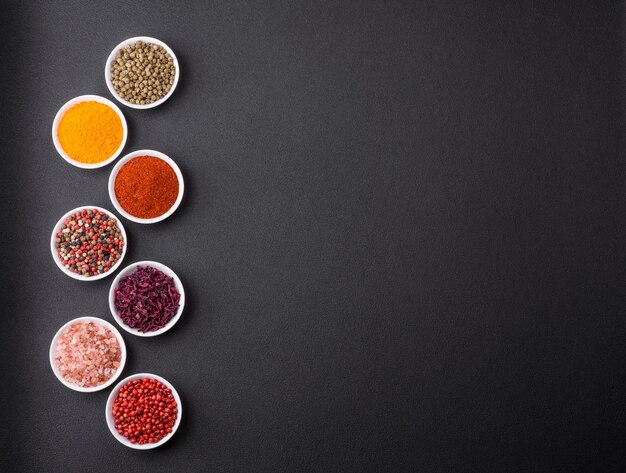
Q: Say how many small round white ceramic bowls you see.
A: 7